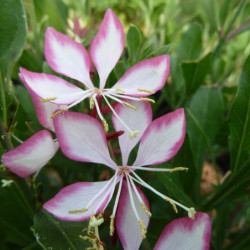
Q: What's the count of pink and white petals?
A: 12